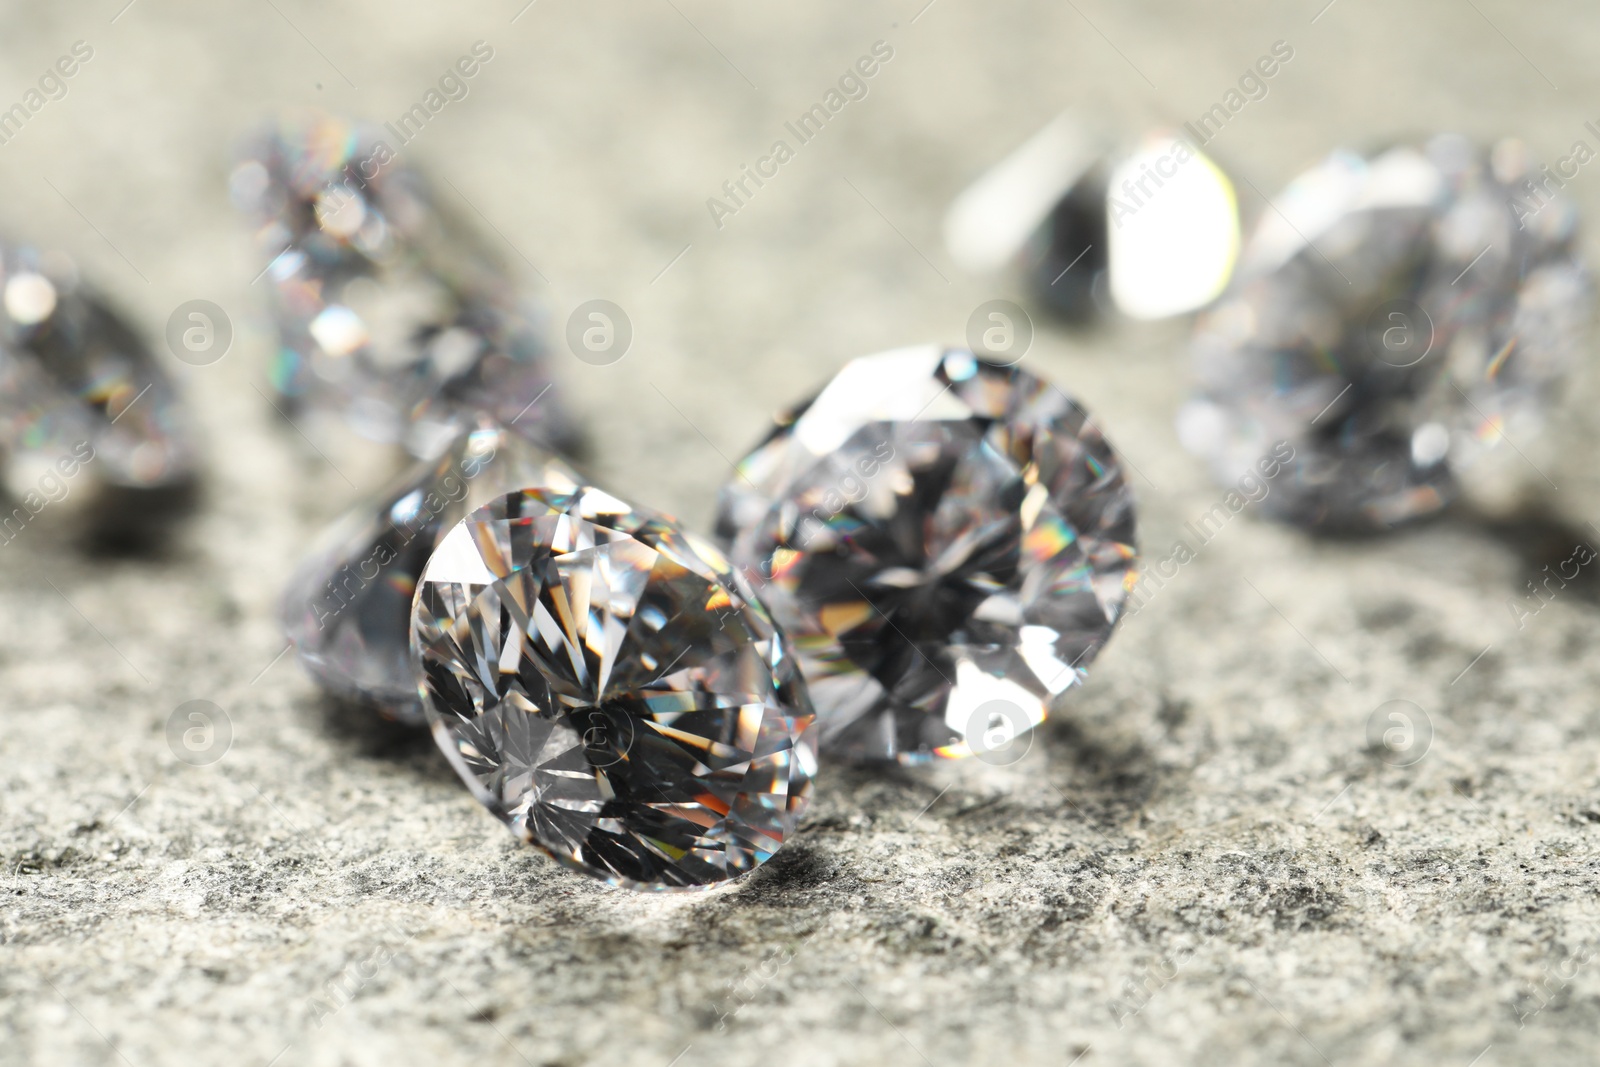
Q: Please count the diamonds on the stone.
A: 7